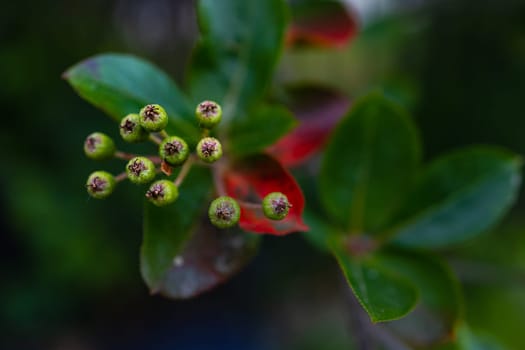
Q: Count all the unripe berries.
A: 11